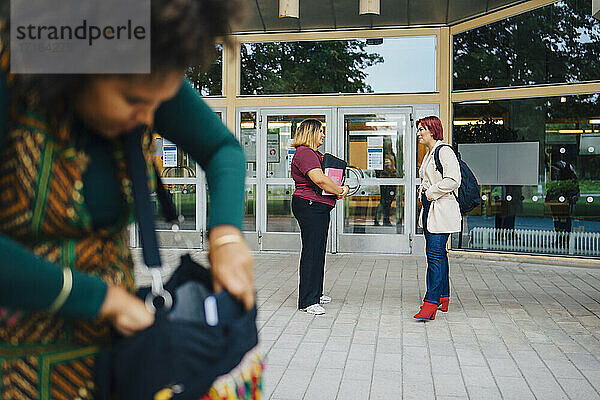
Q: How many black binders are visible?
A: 1